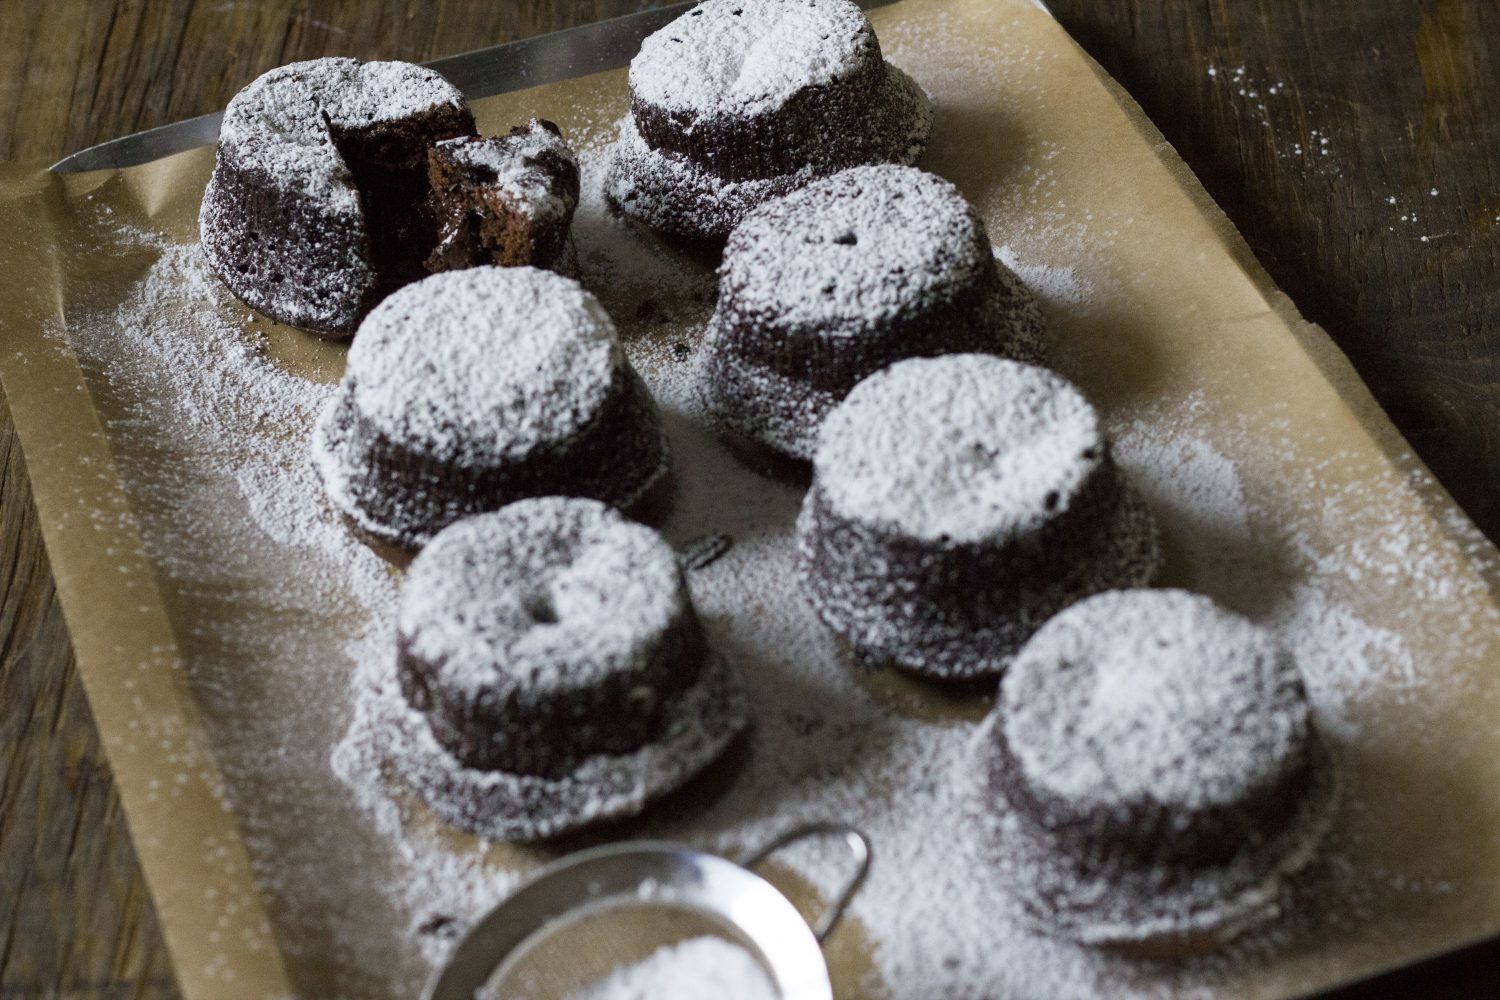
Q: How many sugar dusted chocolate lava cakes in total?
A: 7